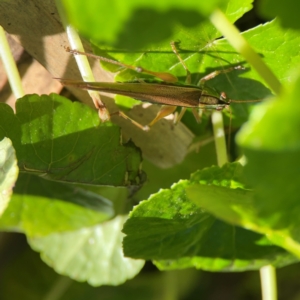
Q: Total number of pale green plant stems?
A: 5